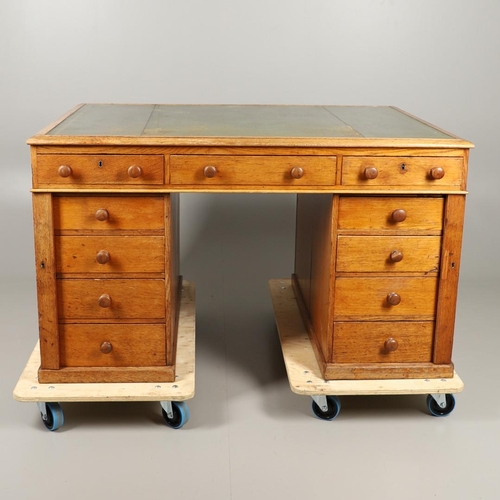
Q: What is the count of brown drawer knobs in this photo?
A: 14